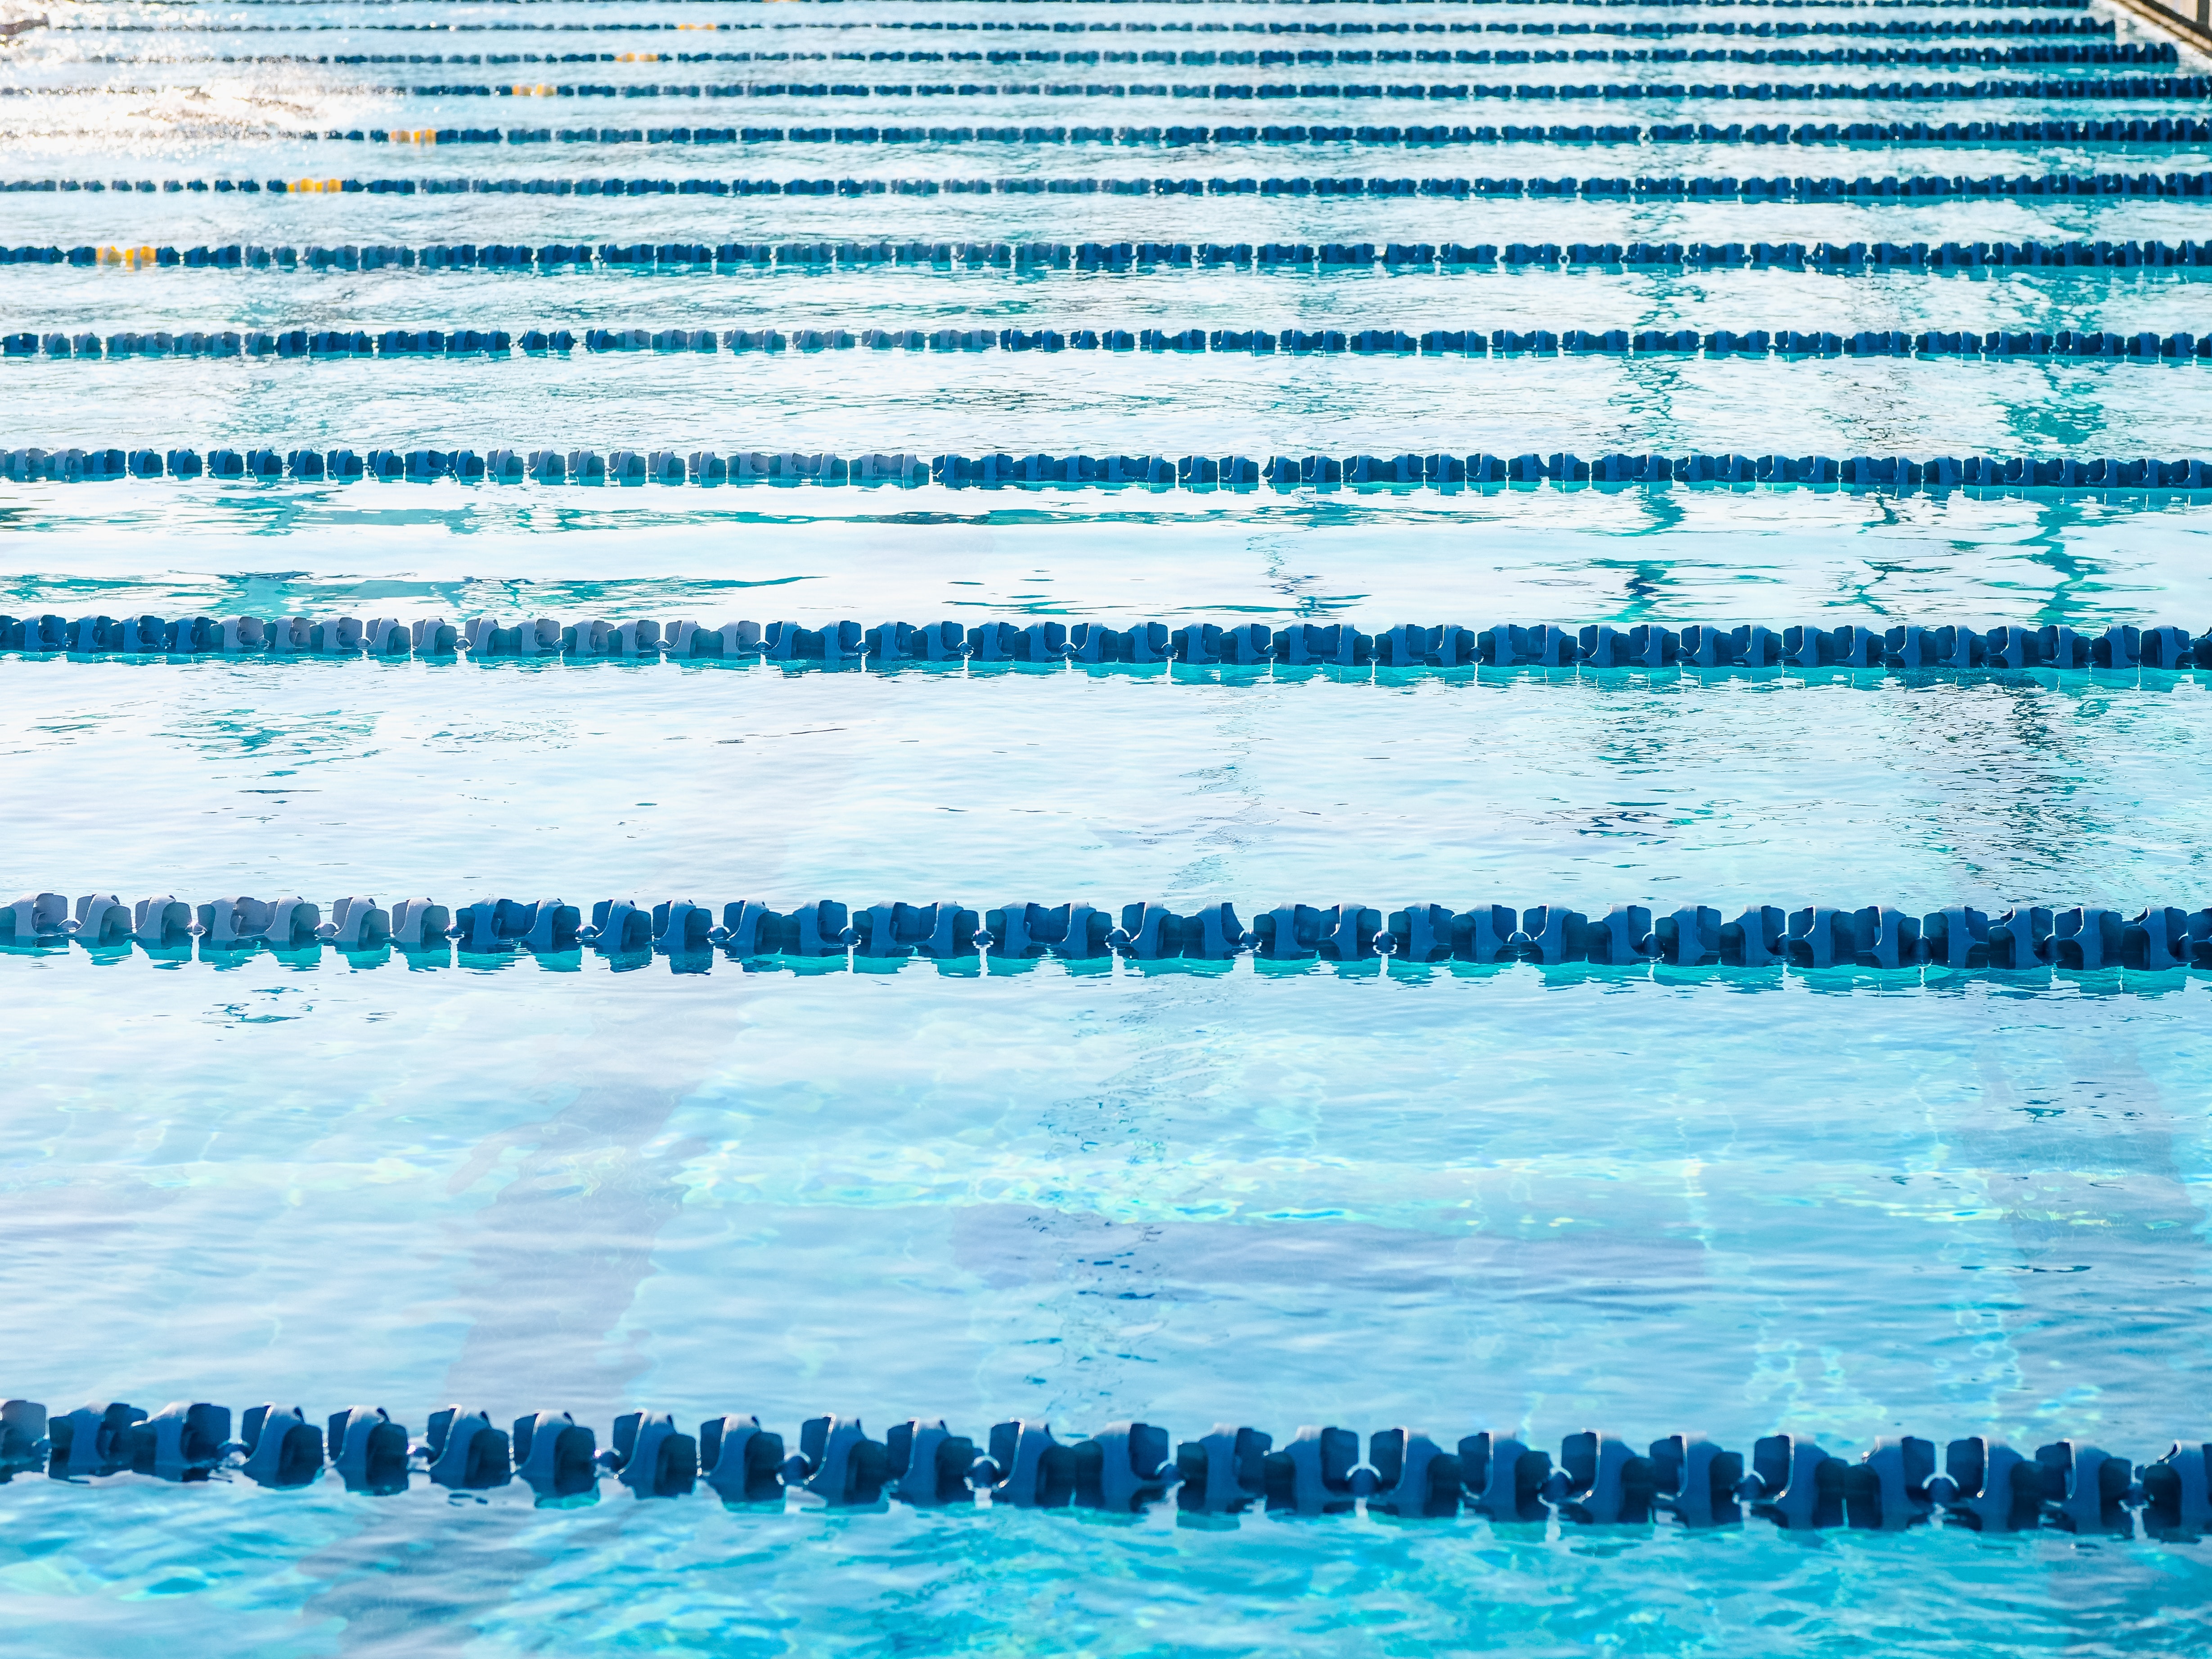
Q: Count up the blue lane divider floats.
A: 12